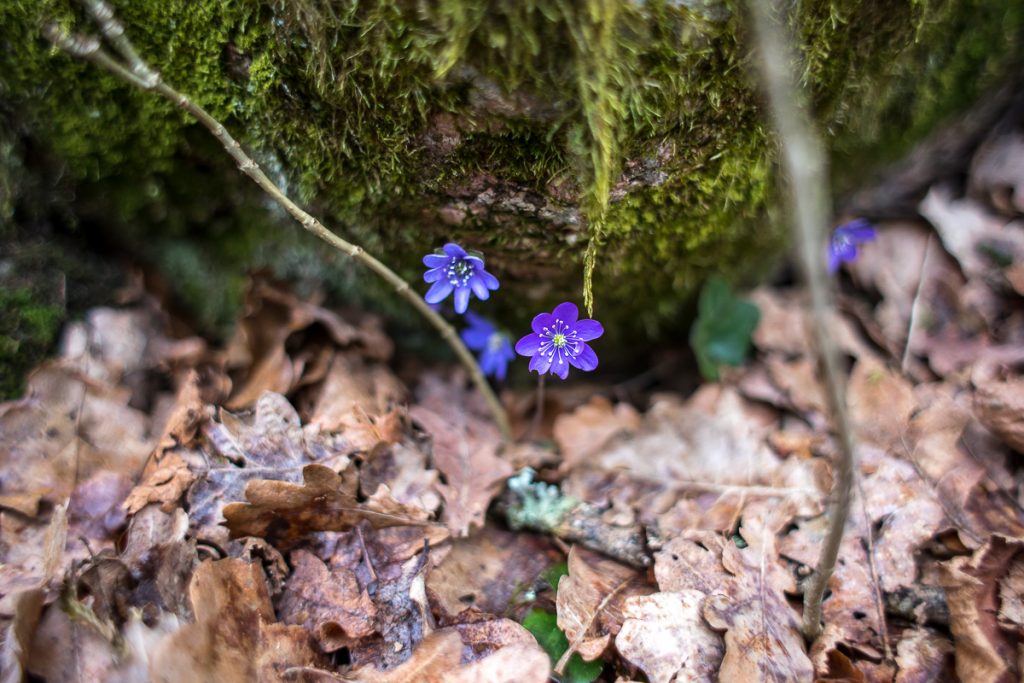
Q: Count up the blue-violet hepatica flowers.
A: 4